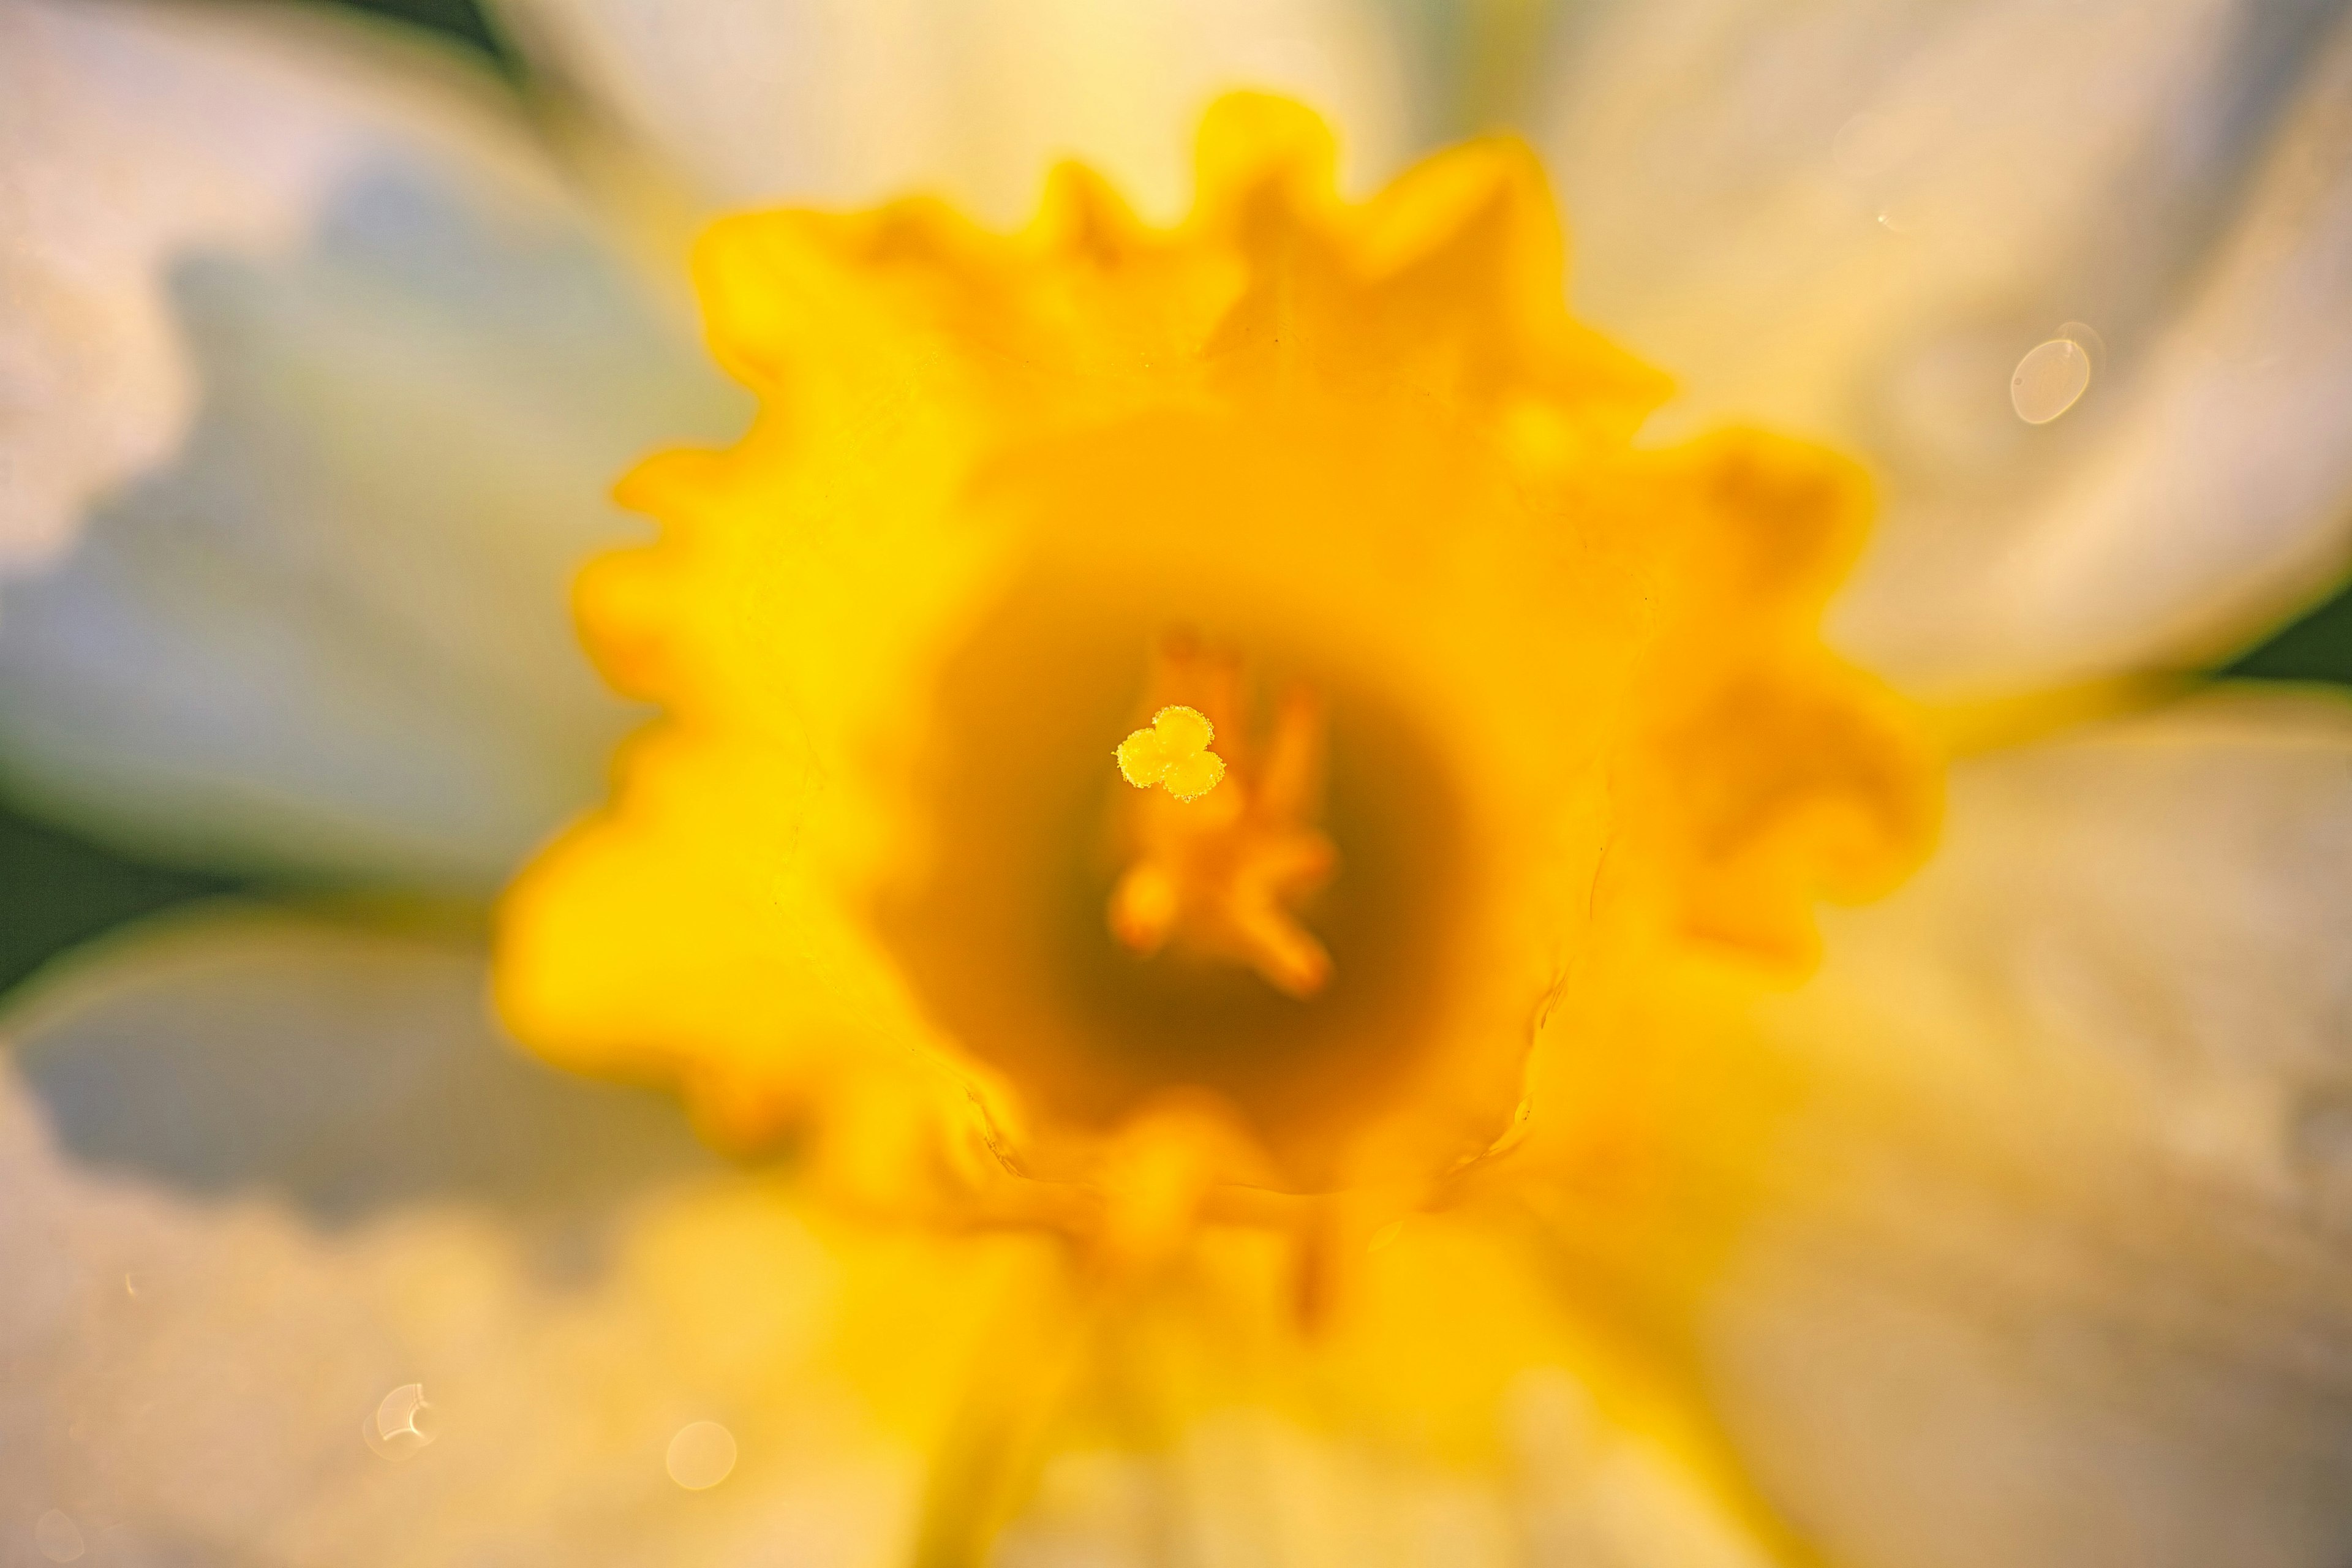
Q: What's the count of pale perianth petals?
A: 6